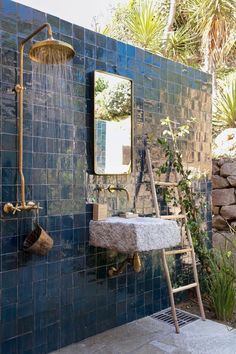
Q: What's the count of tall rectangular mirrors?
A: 1